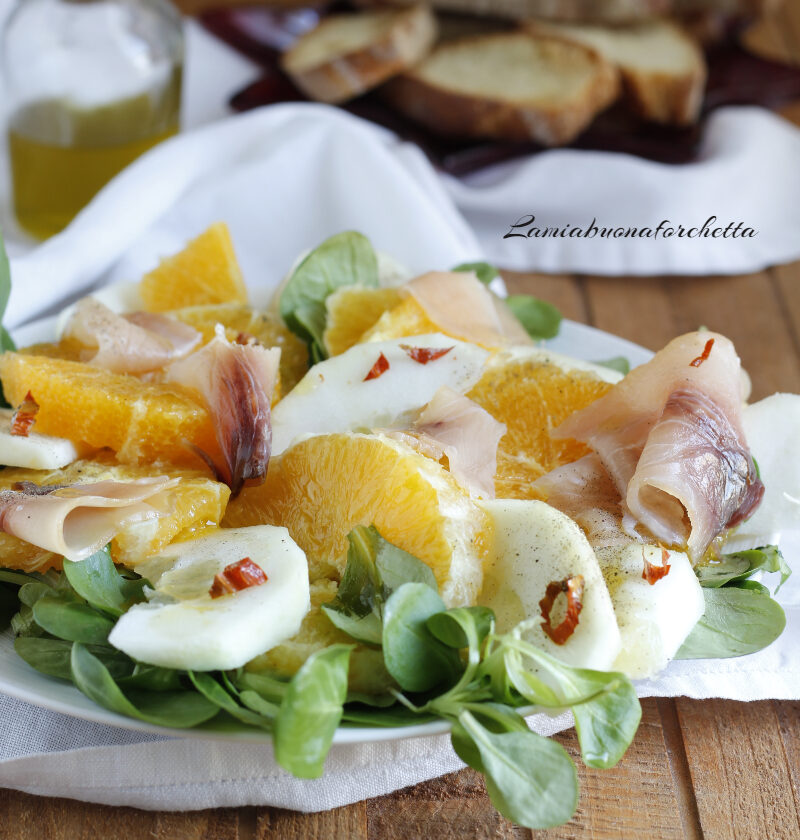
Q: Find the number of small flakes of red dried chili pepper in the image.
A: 7